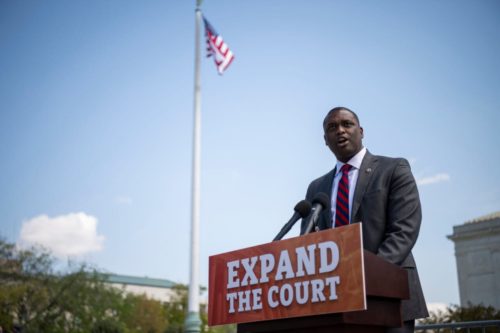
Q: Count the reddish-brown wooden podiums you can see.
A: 1